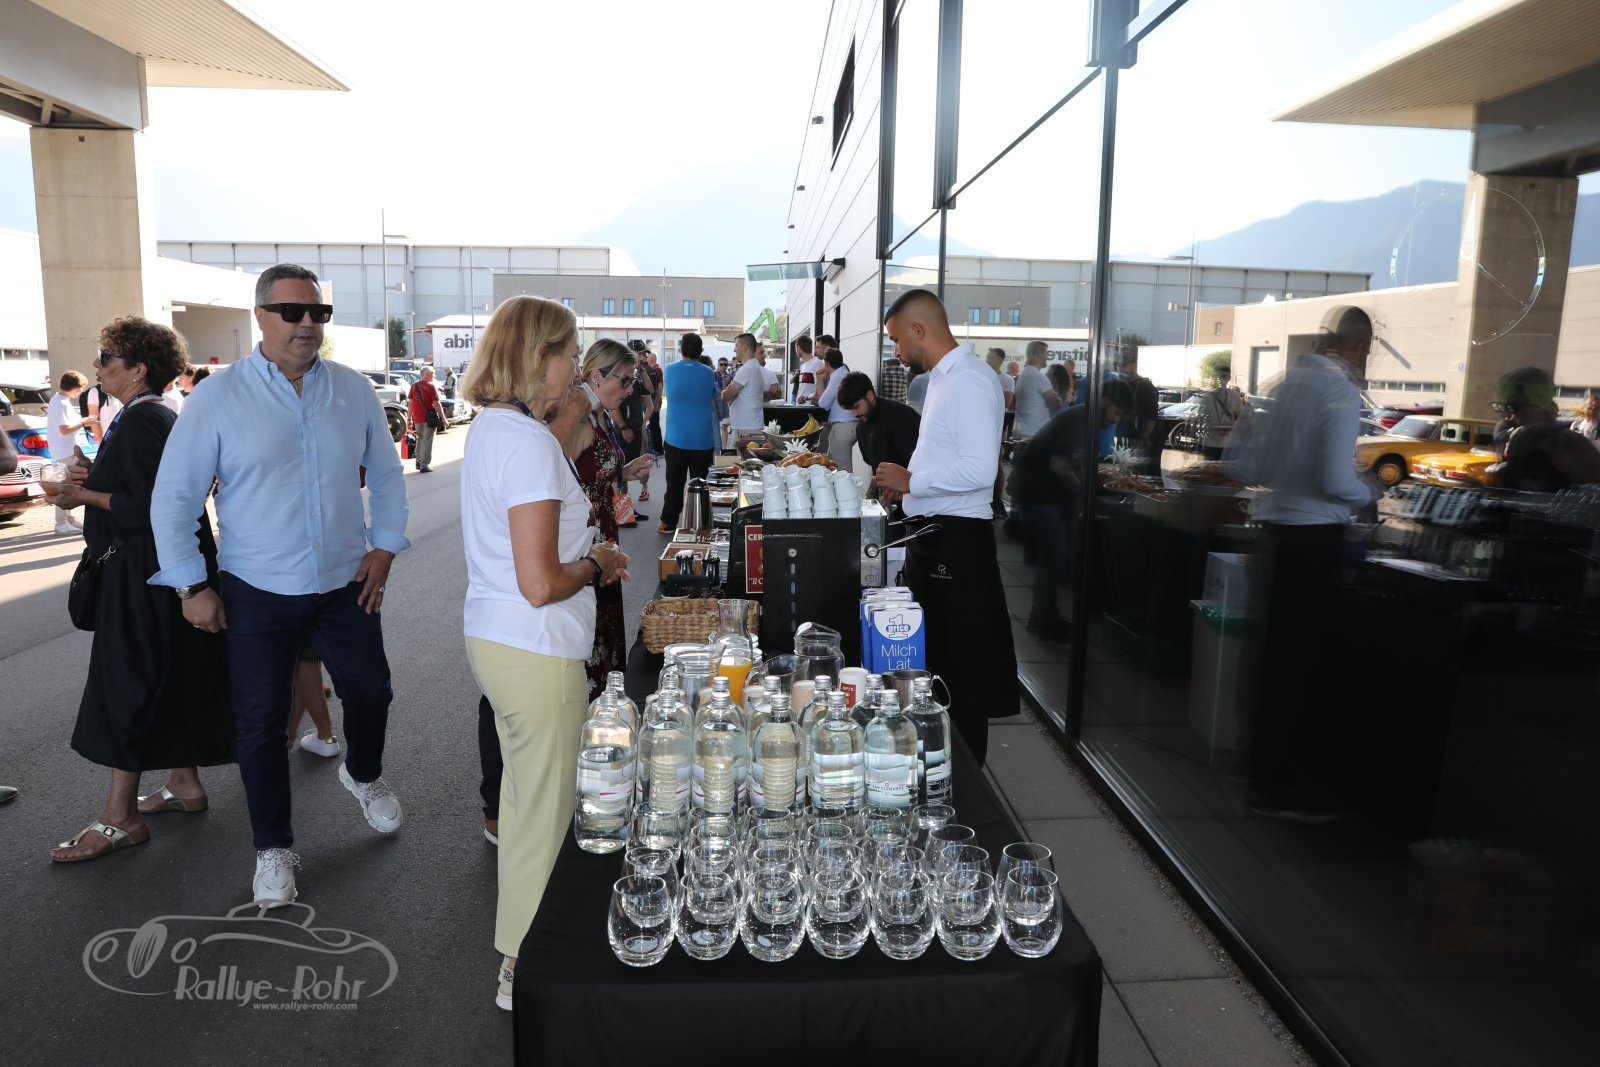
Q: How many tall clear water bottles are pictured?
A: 13